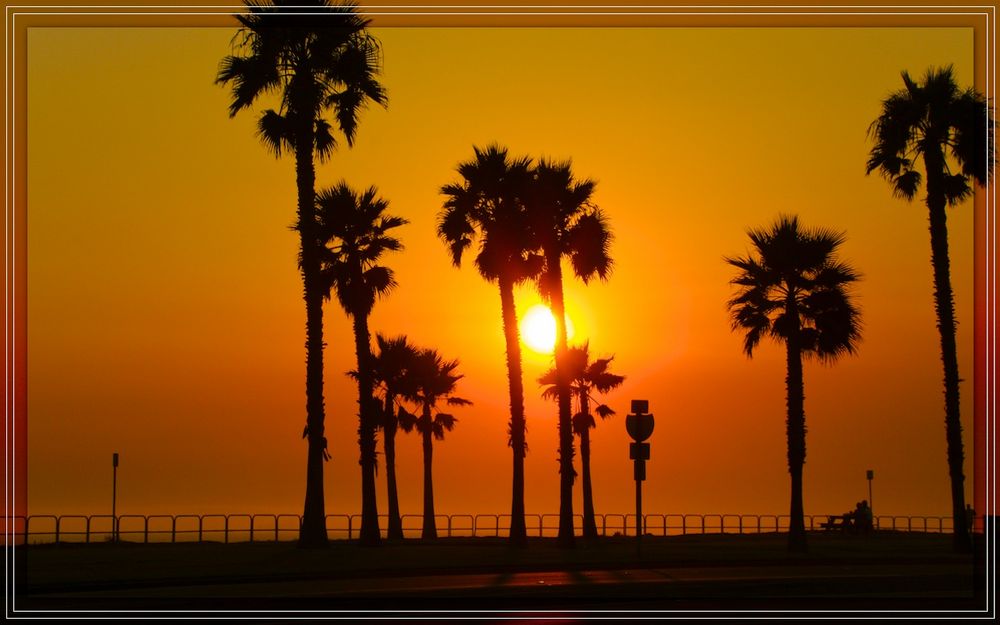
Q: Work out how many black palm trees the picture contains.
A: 9